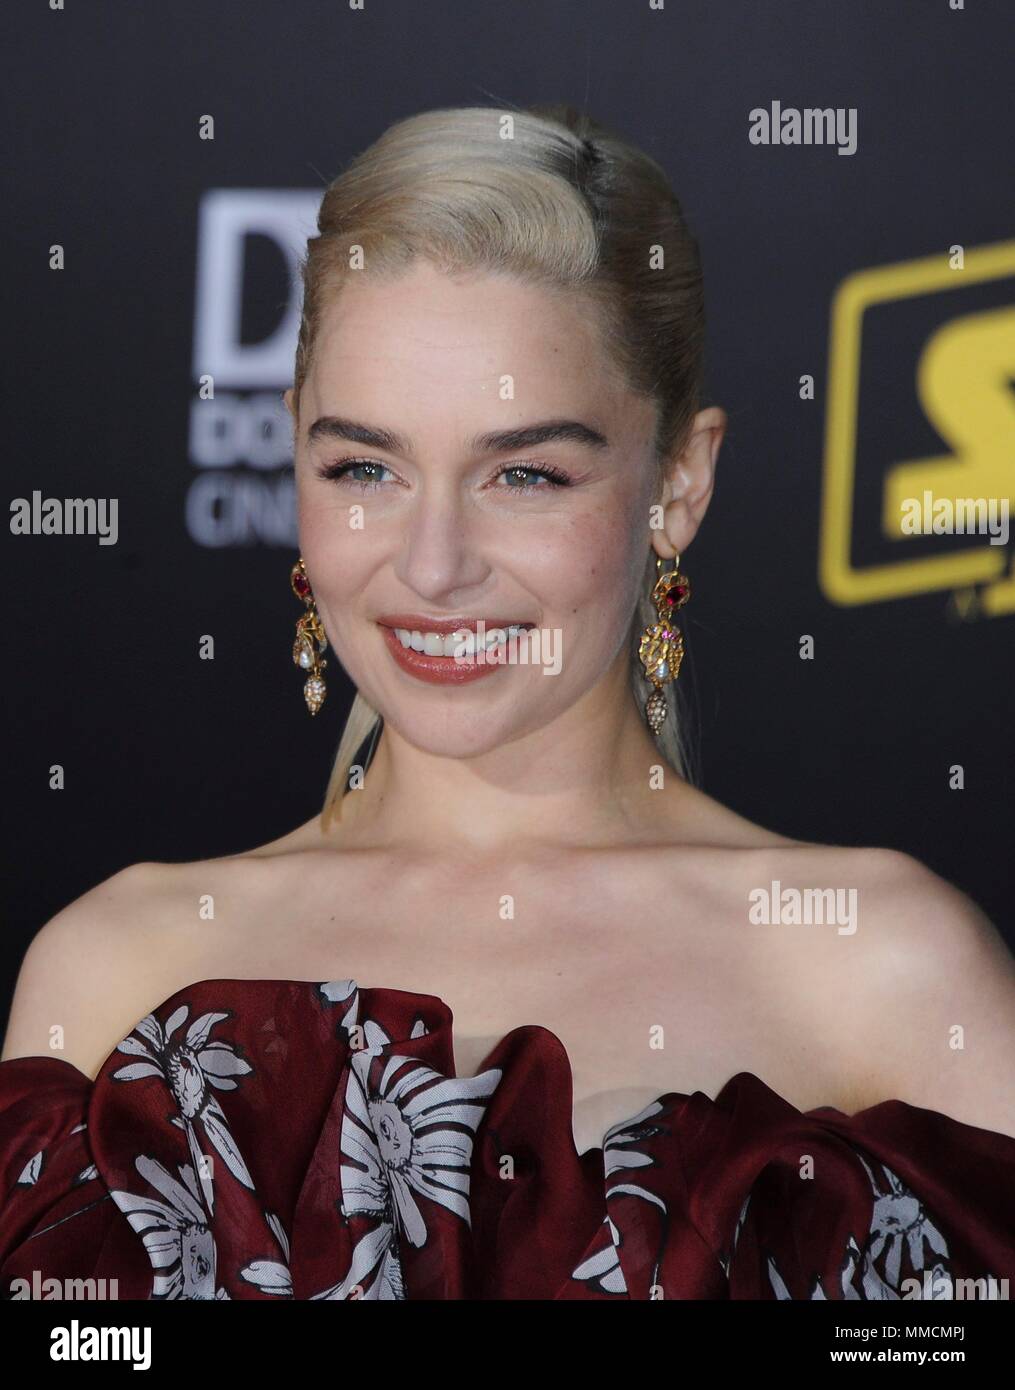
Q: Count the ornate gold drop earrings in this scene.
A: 2